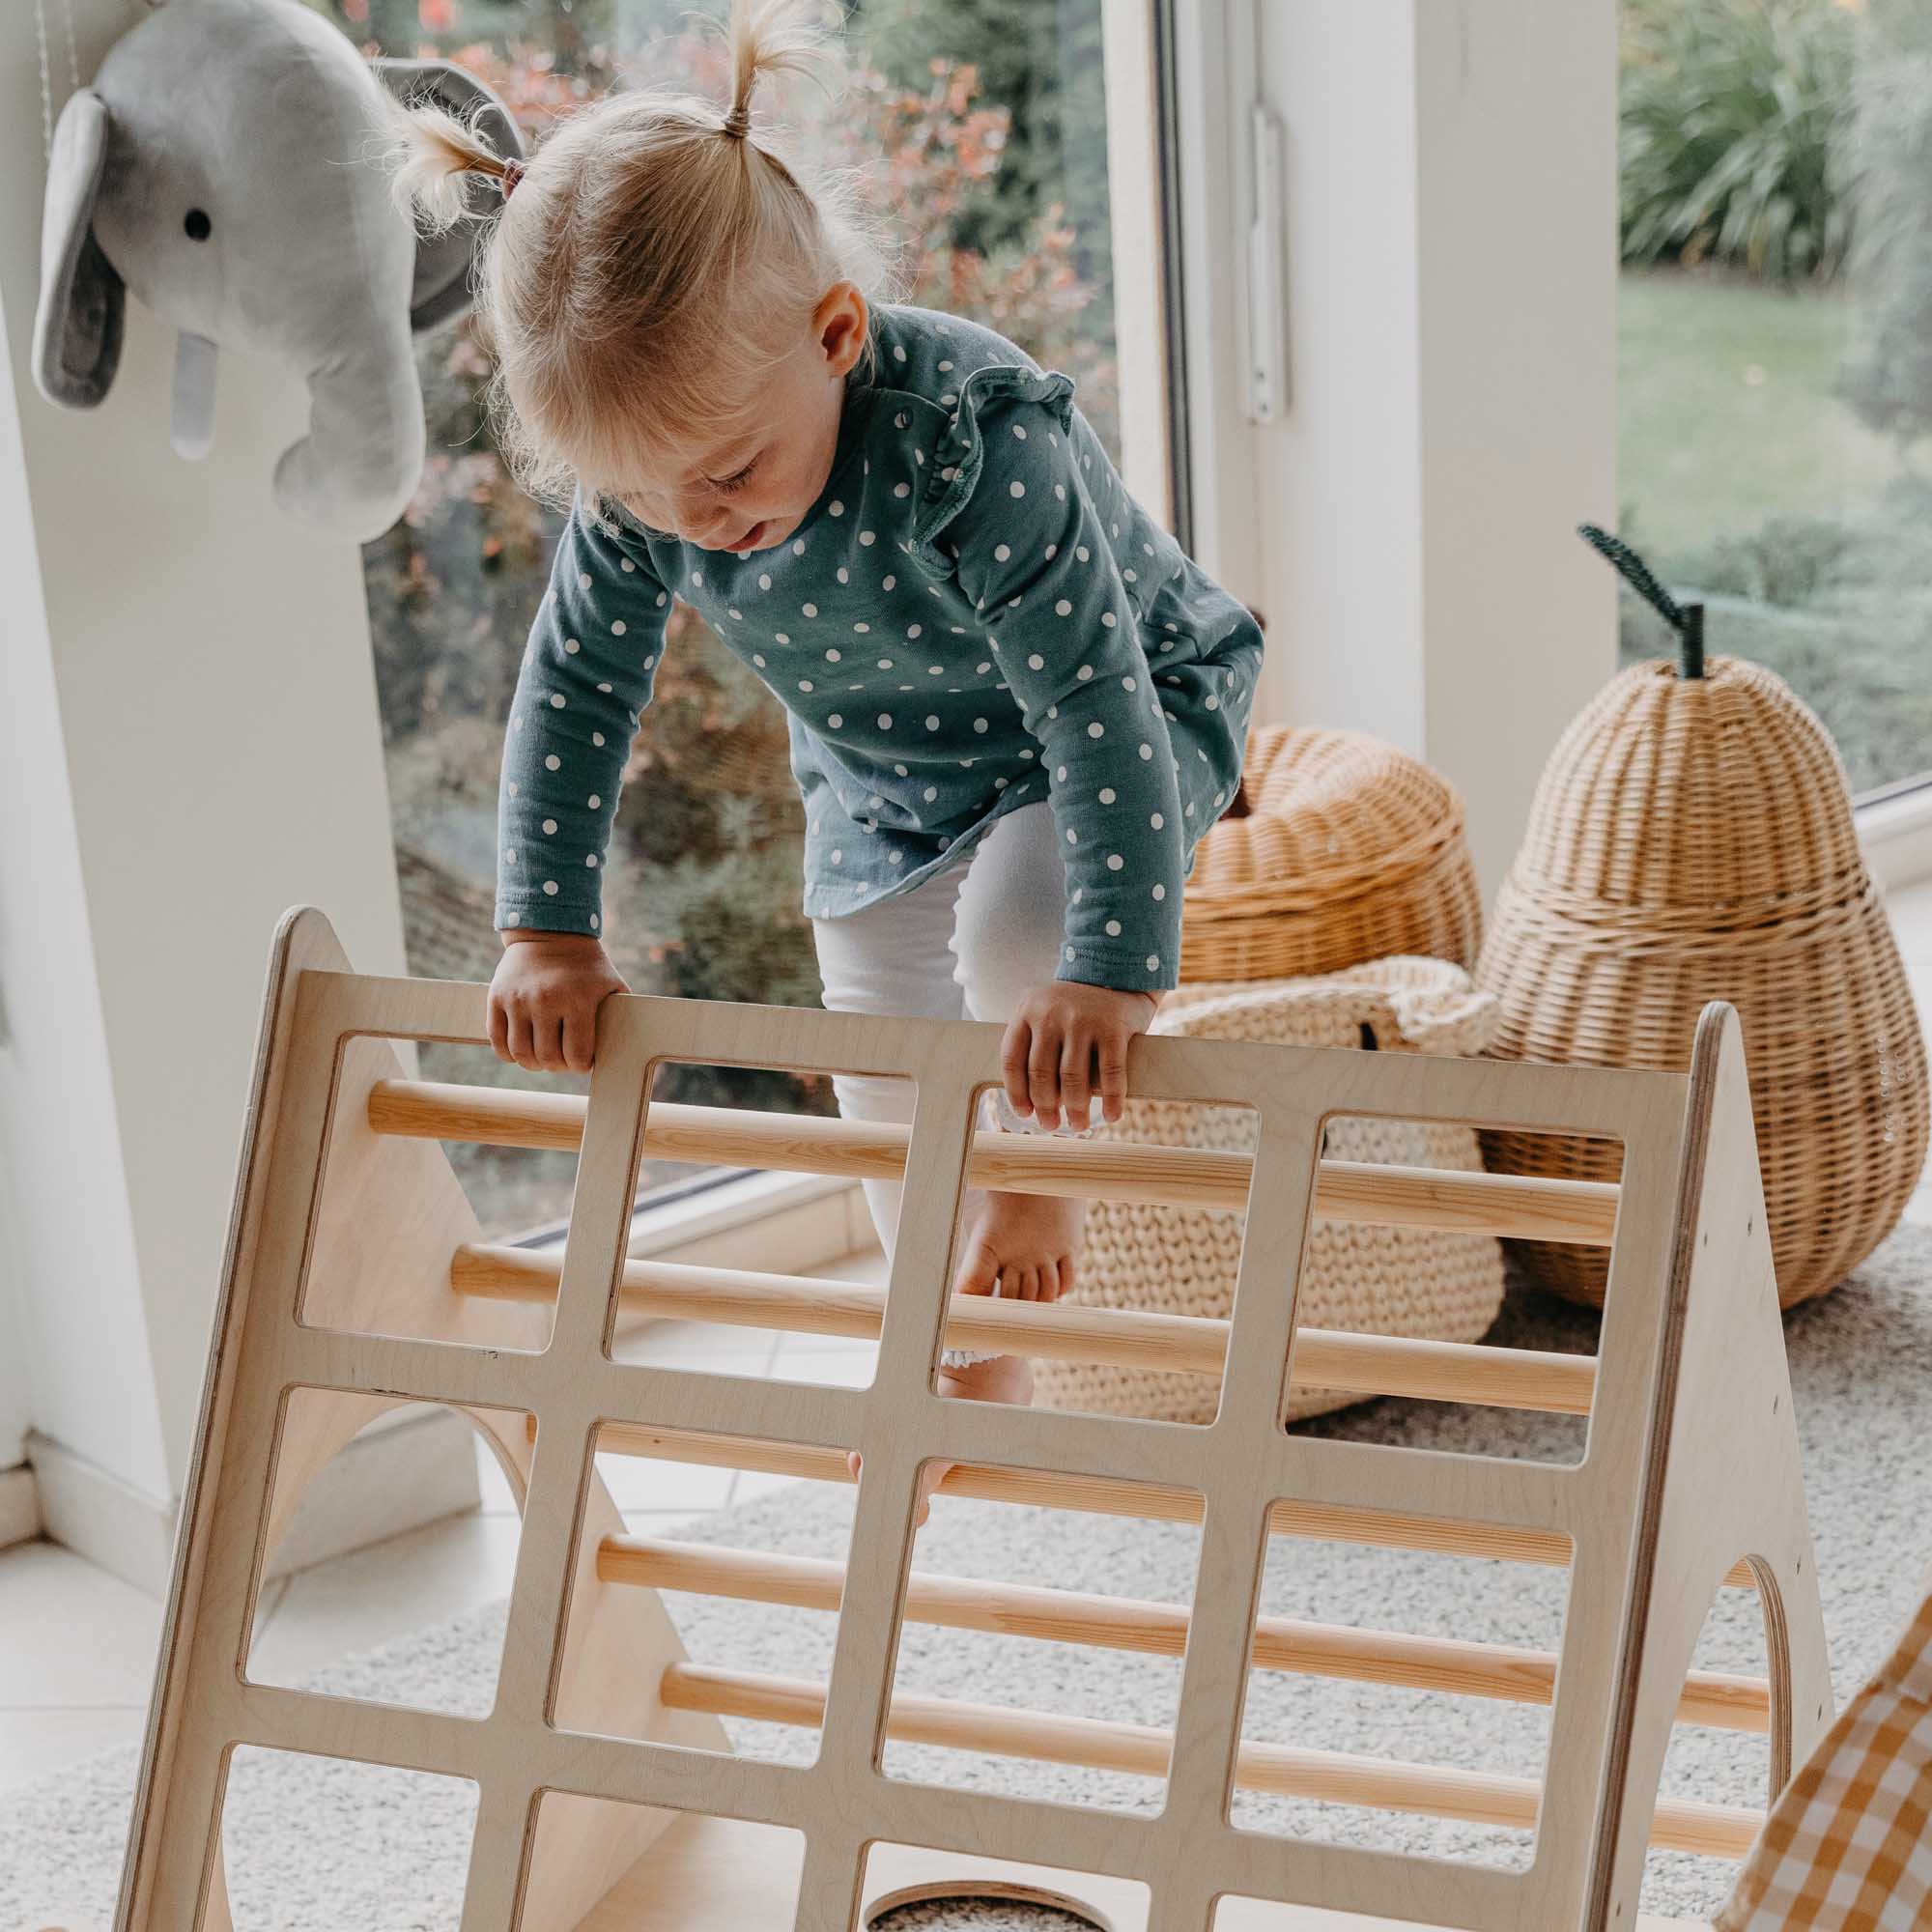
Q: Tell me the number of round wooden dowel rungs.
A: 5